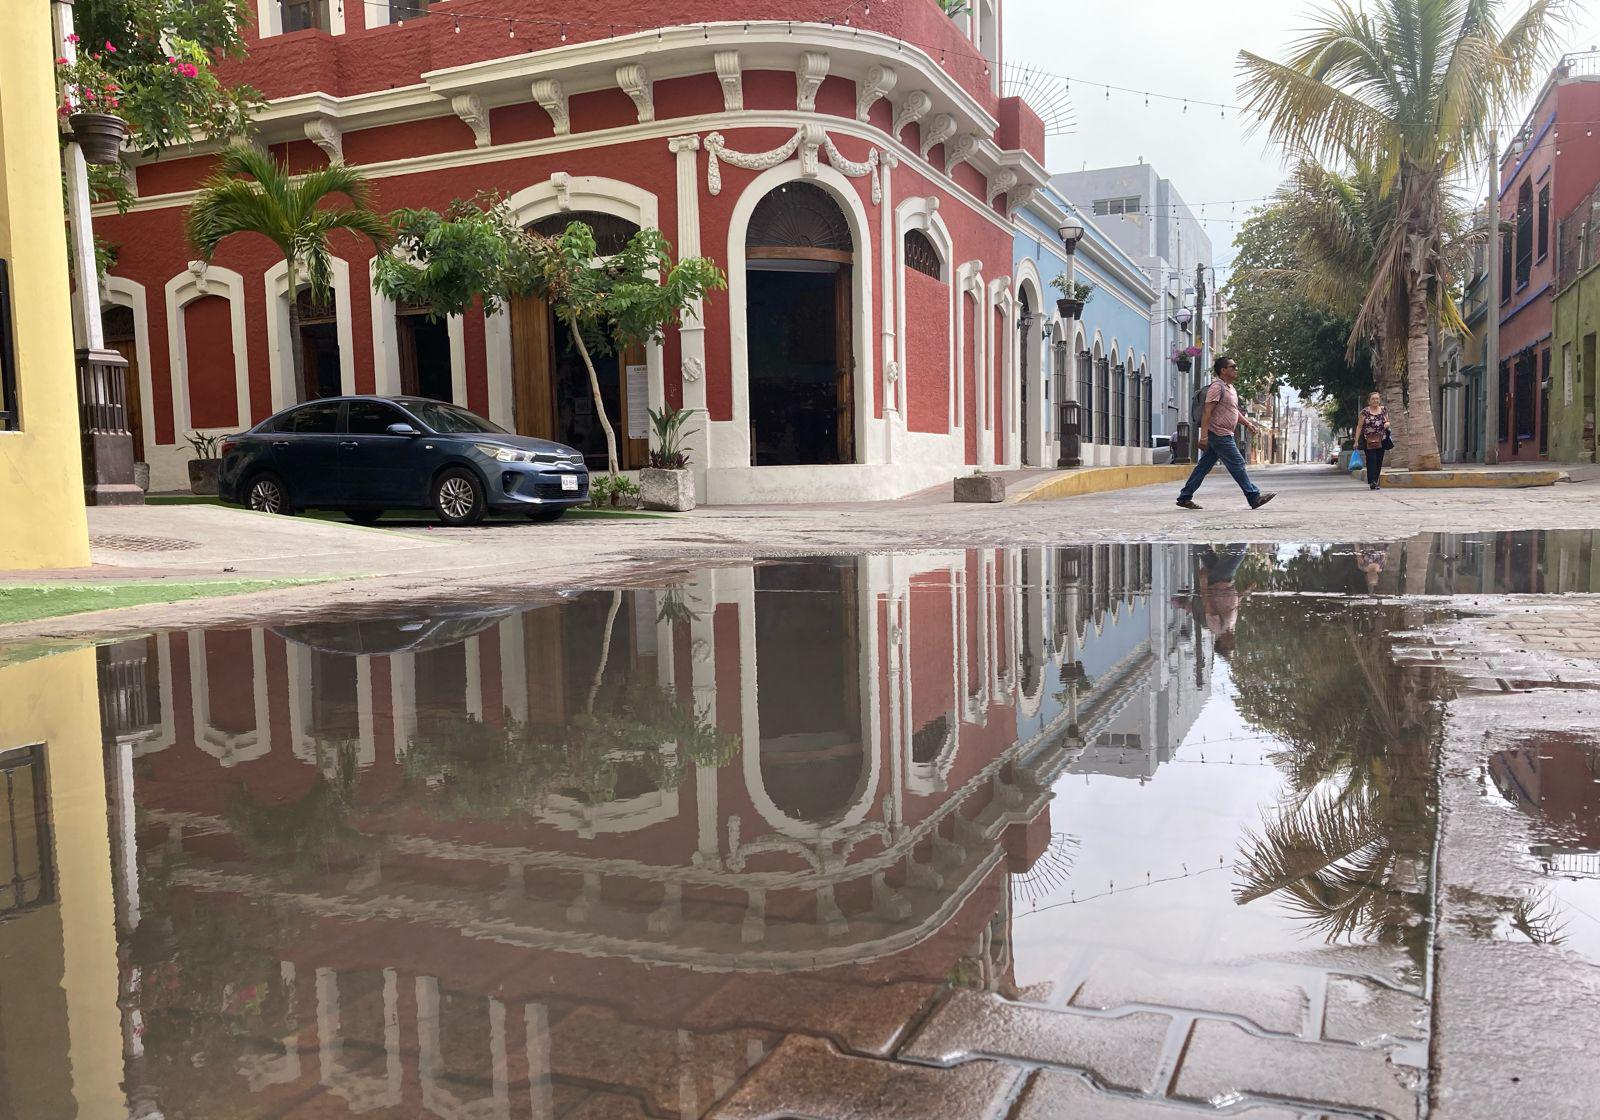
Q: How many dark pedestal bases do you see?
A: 3